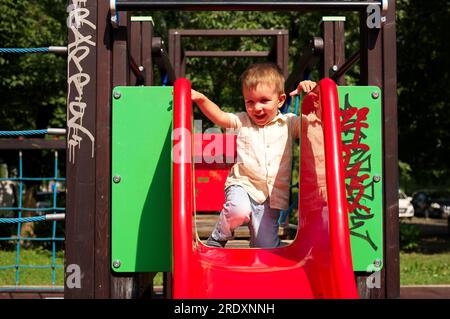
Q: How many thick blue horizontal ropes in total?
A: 3